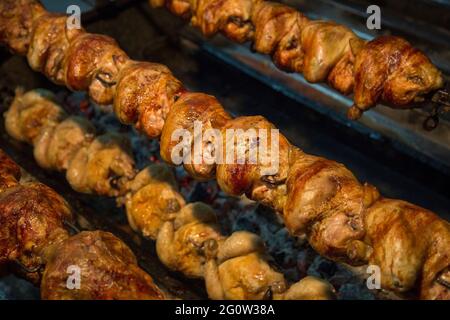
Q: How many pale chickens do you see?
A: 7